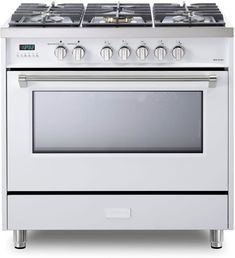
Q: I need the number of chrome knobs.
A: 7